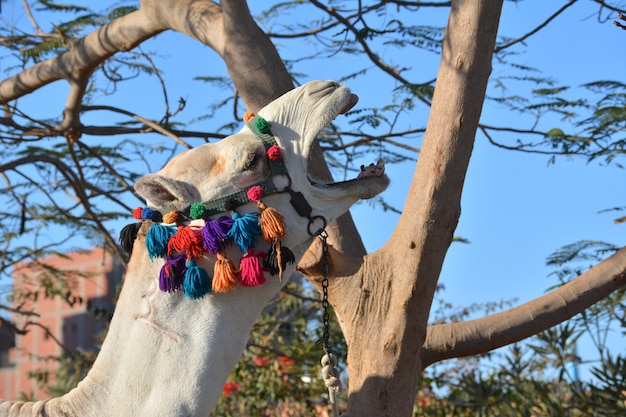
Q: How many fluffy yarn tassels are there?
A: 11